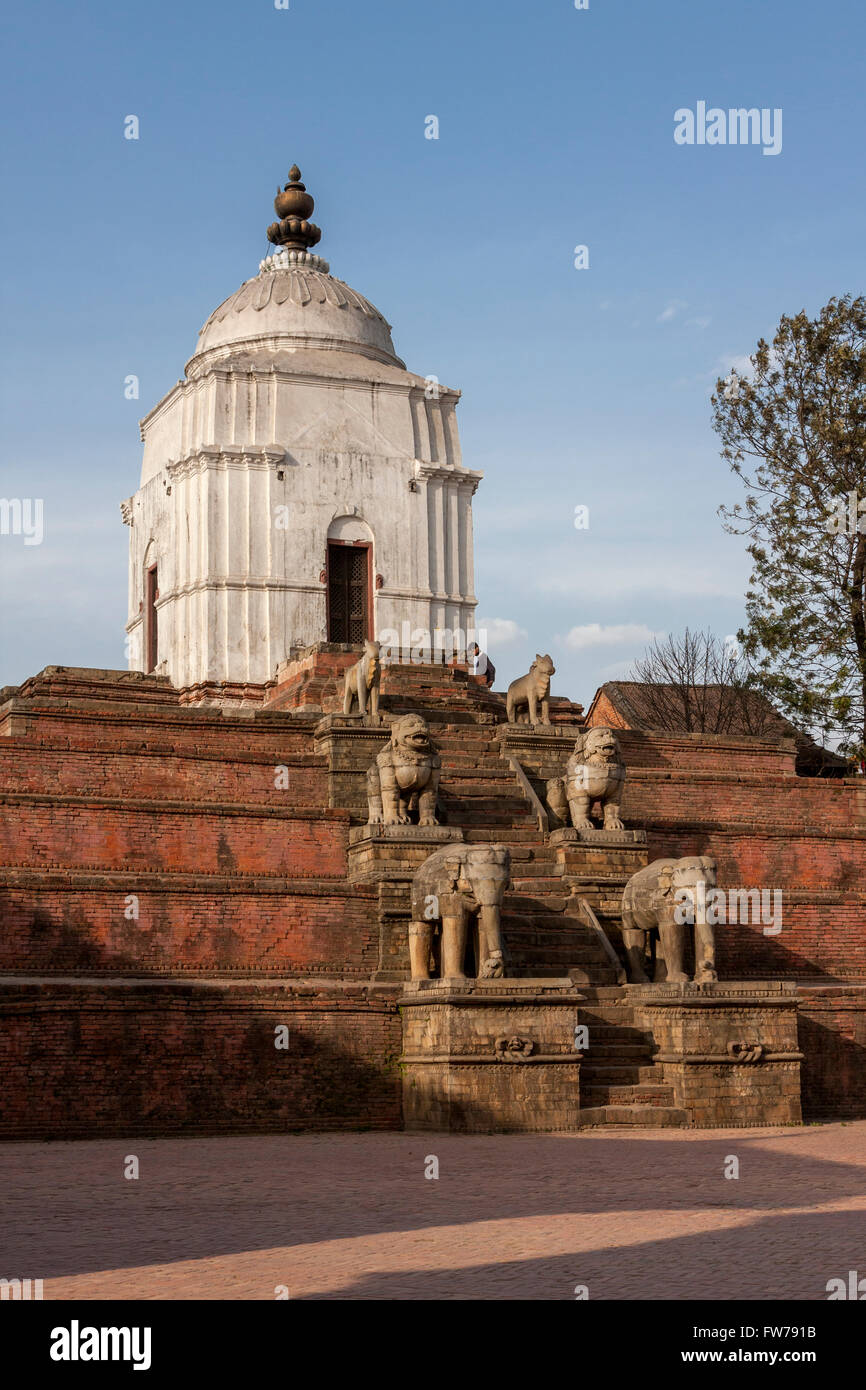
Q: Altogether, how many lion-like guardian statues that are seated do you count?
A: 2